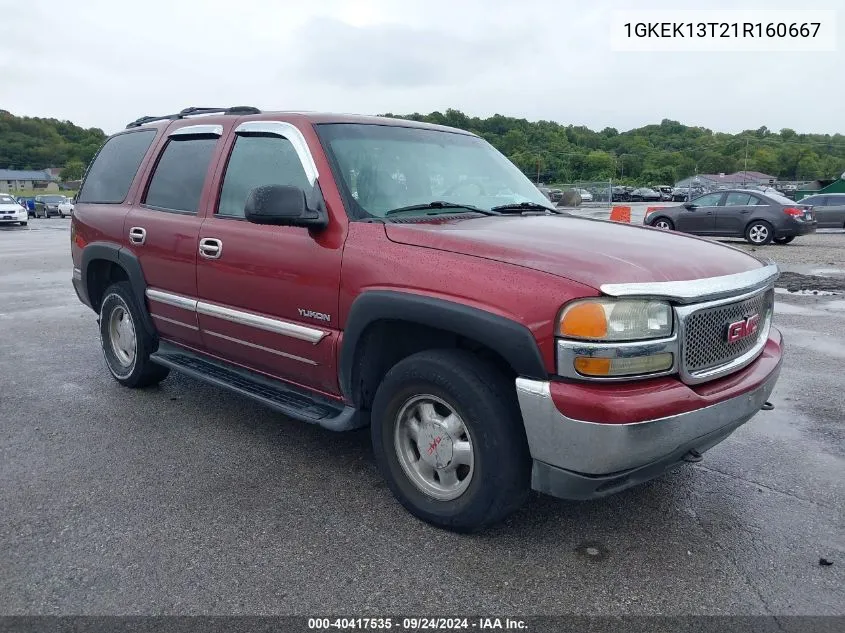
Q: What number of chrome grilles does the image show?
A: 1